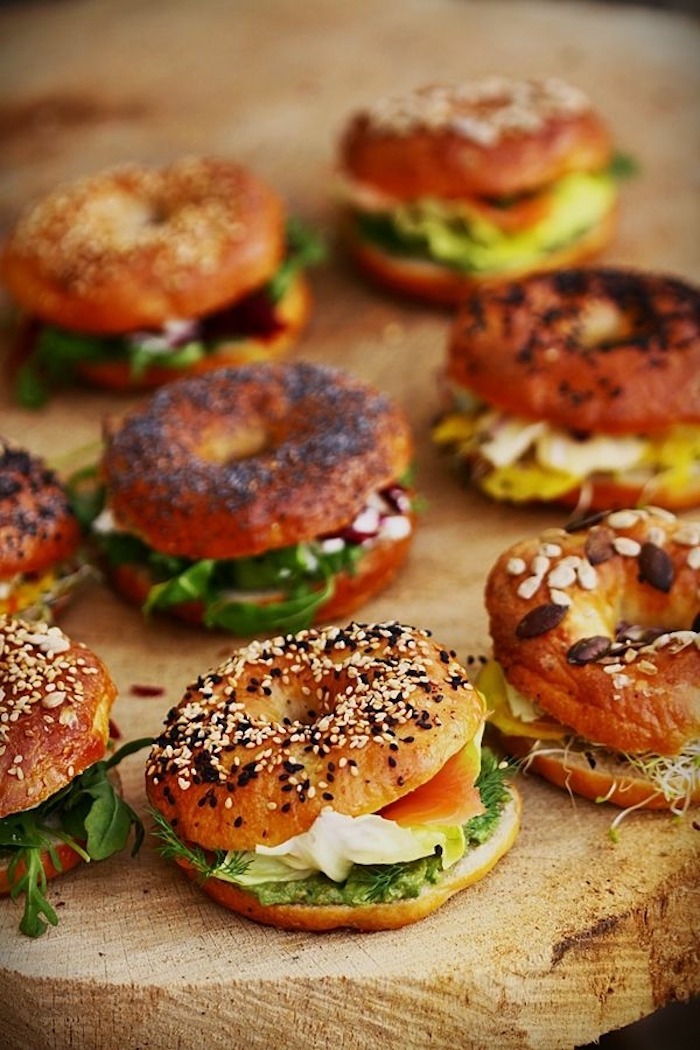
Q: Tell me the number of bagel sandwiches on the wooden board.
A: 8